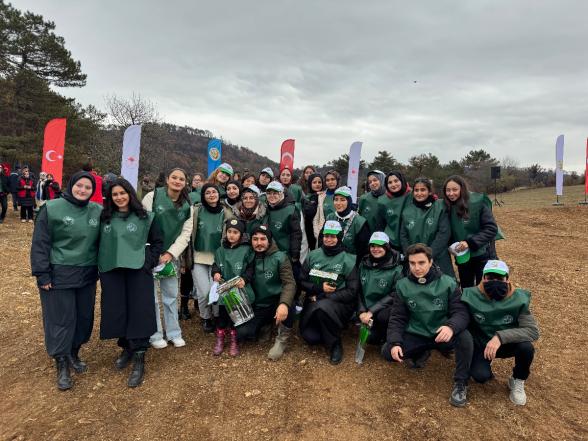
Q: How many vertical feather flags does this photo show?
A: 7